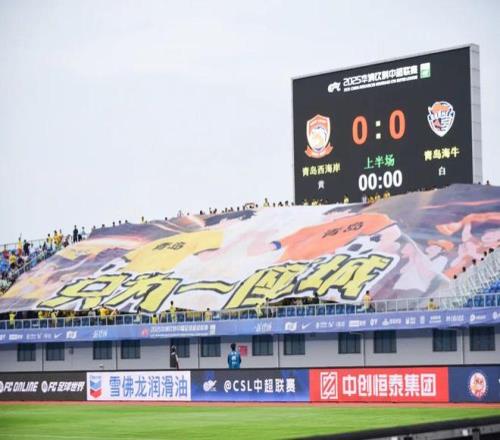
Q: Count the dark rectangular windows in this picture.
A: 12